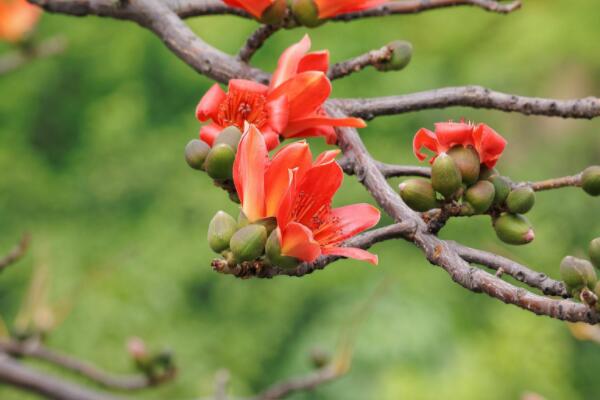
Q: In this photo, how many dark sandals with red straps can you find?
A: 0